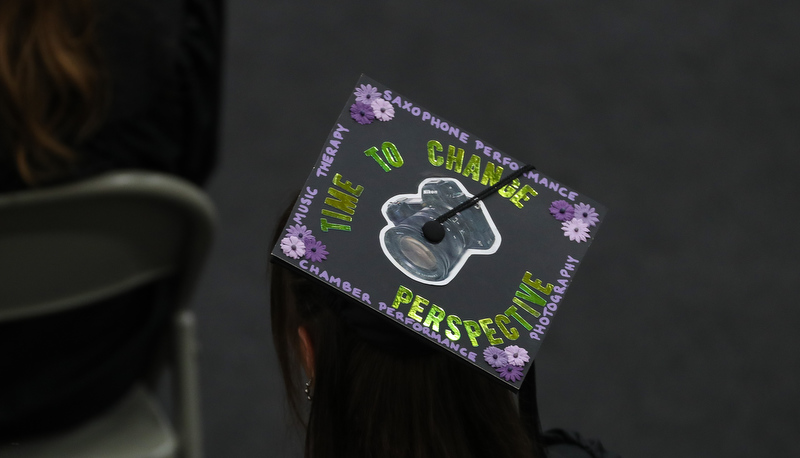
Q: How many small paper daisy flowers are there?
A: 12